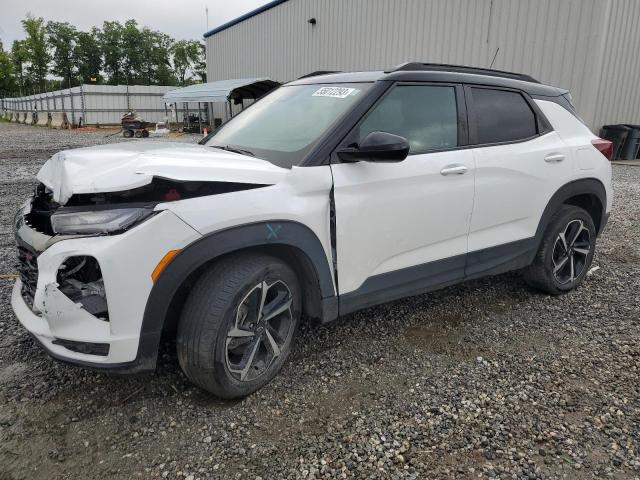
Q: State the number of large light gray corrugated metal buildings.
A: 1